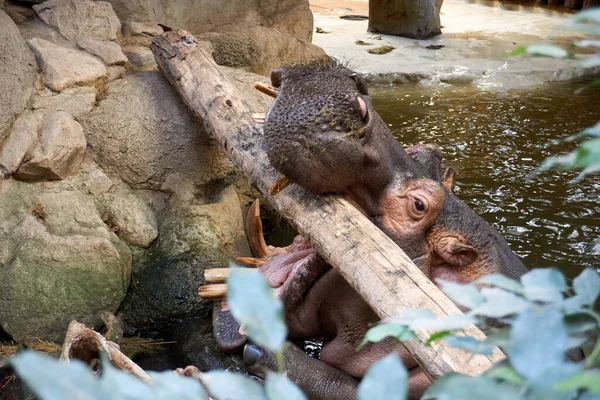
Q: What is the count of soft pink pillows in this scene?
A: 0